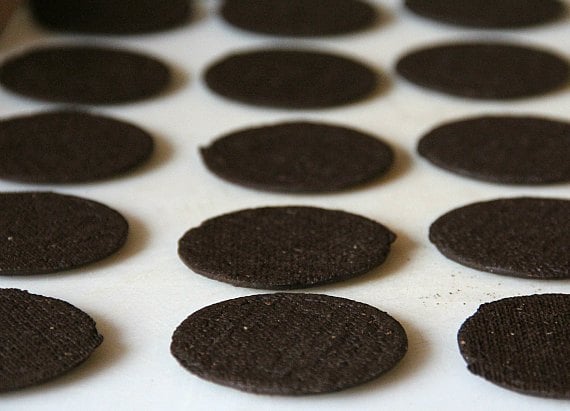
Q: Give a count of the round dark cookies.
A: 15